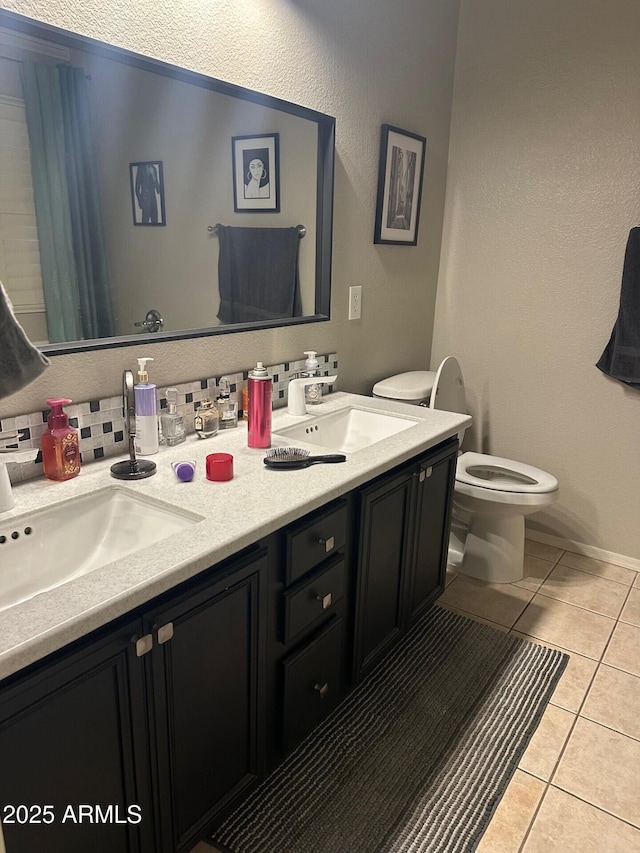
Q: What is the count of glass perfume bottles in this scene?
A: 3